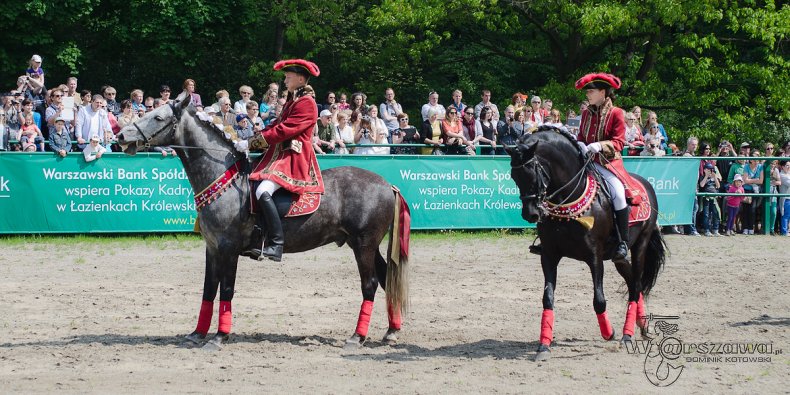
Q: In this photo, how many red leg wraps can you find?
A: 8